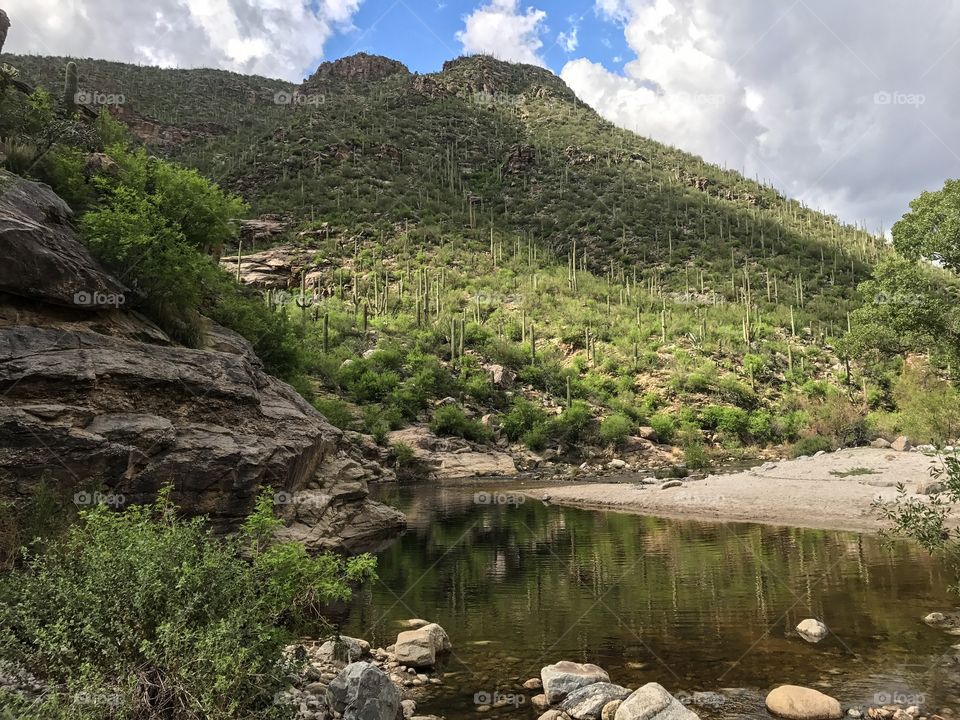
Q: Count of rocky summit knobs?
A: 2